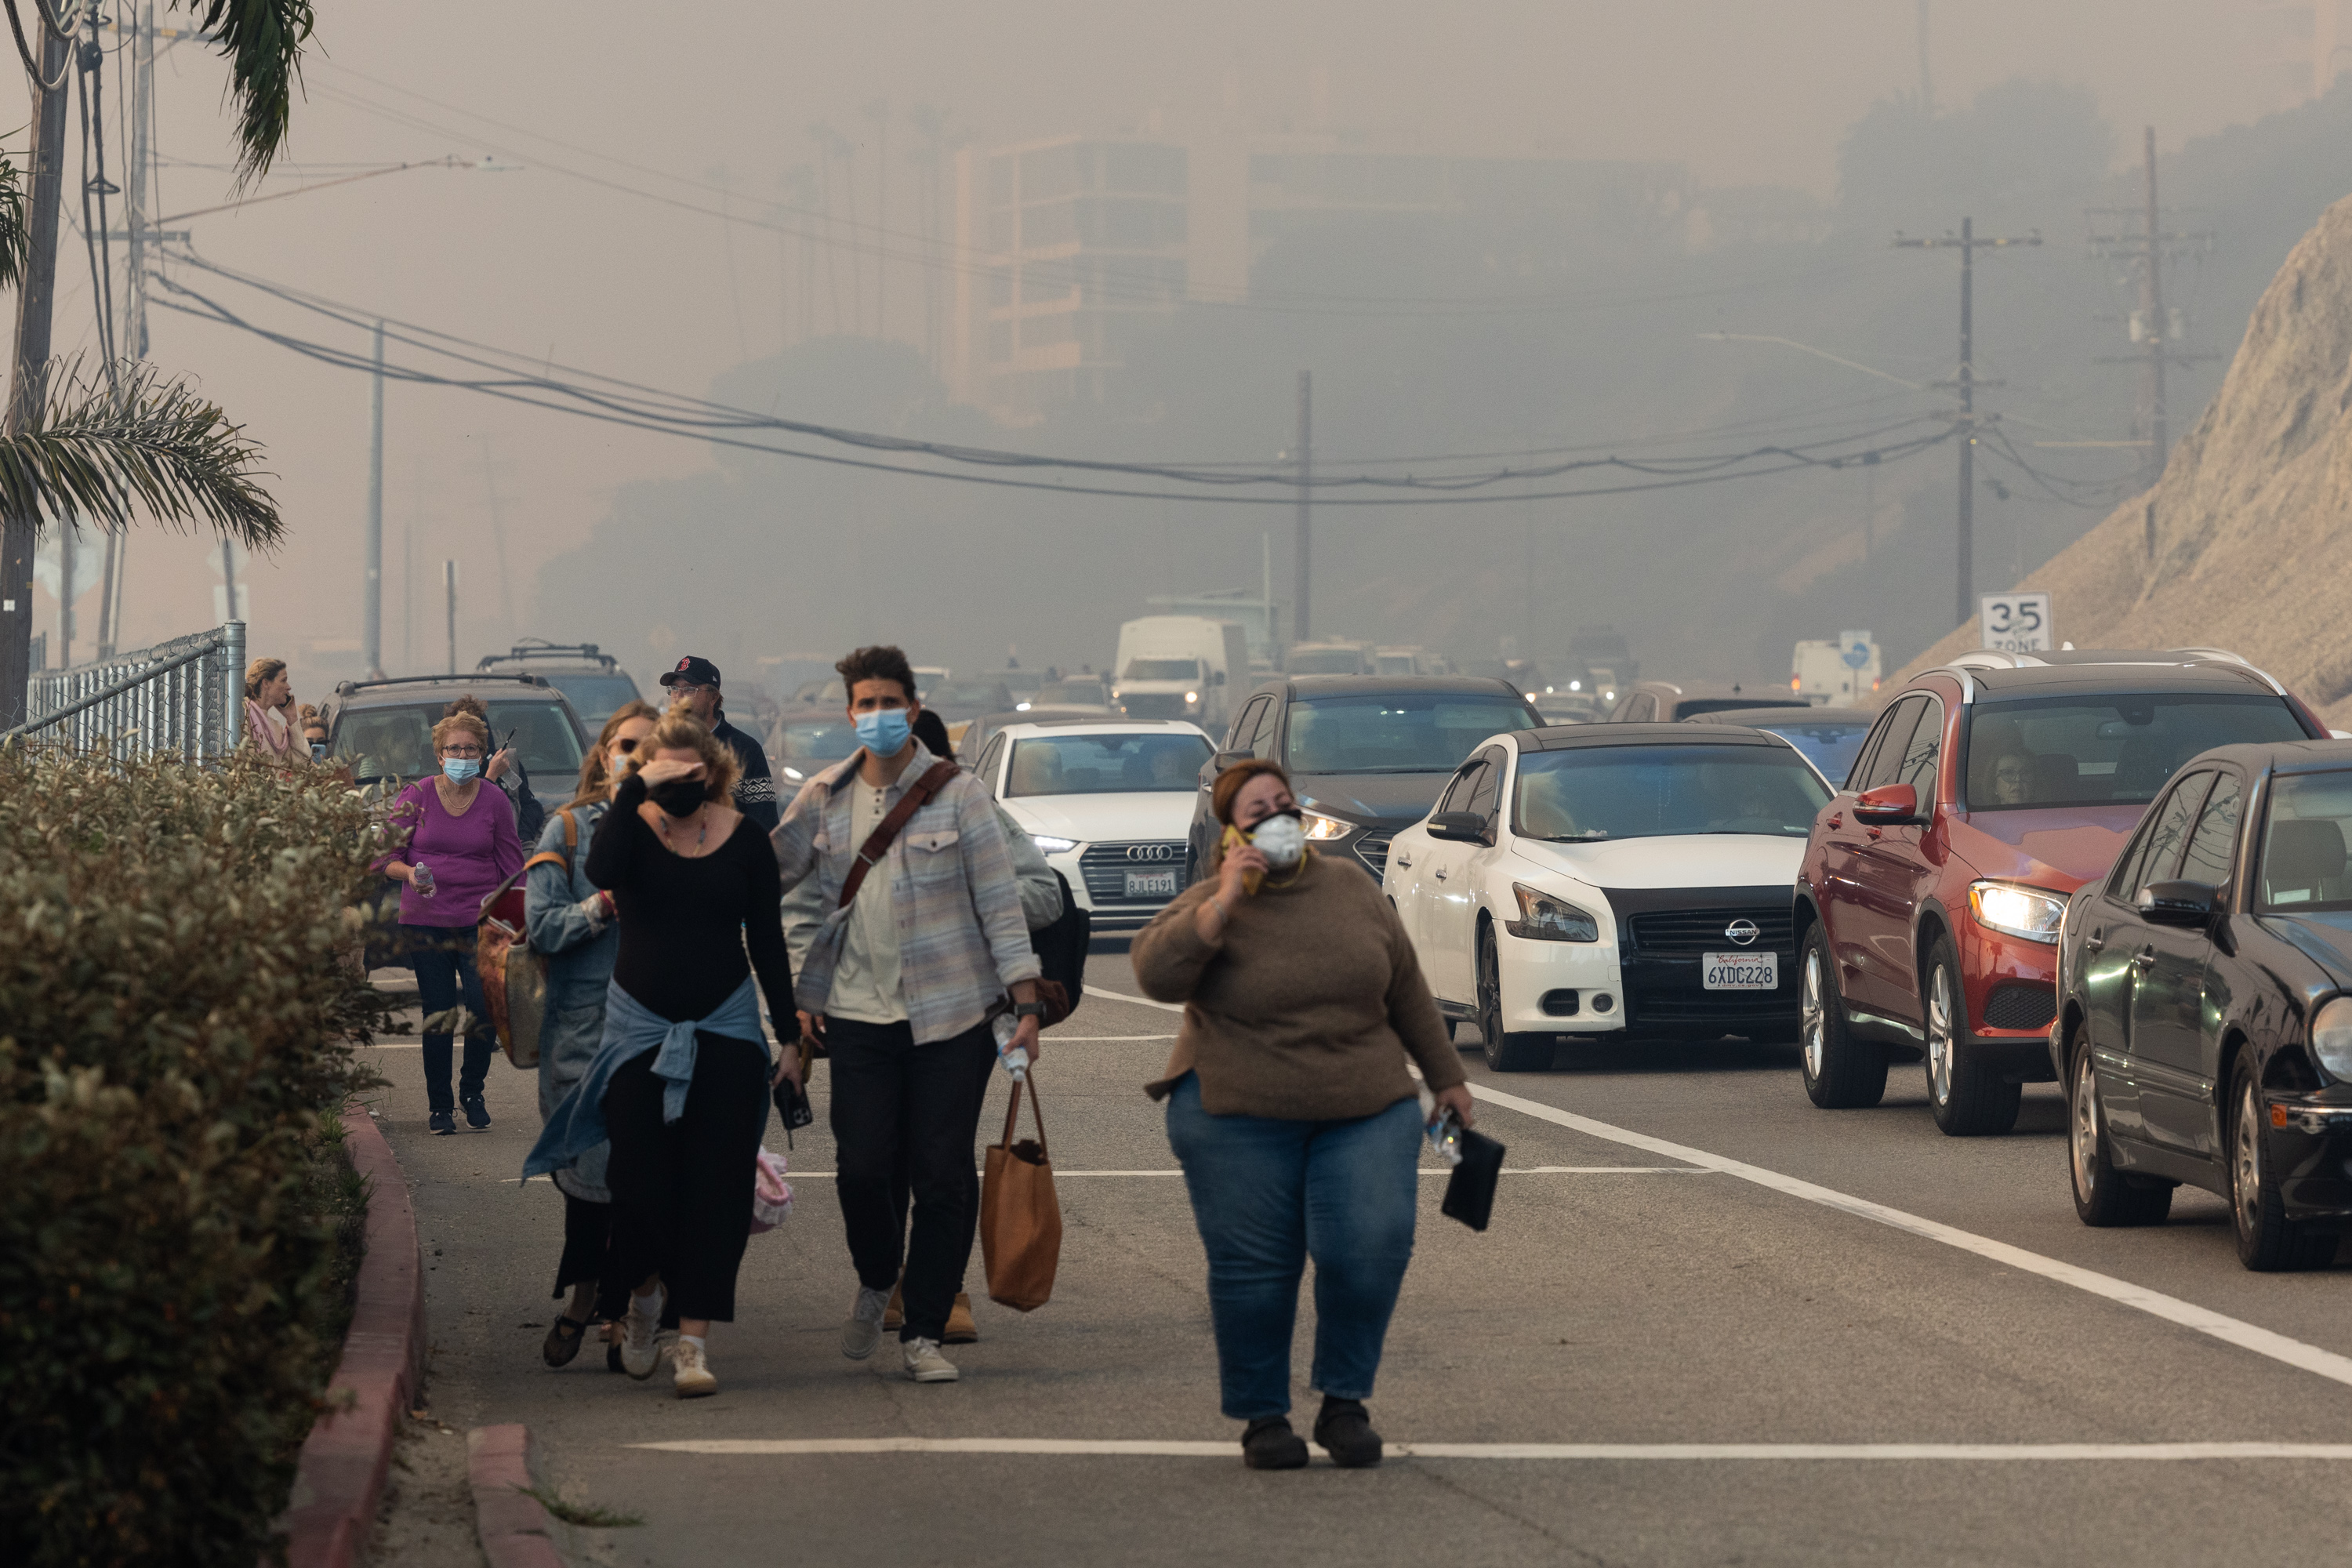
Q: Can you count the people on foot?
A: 10